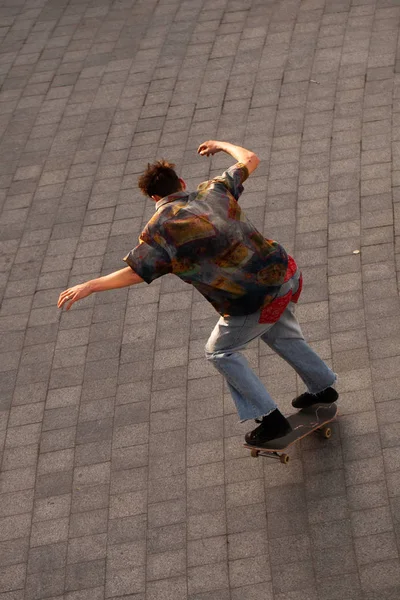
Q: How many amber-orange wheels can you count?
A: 3